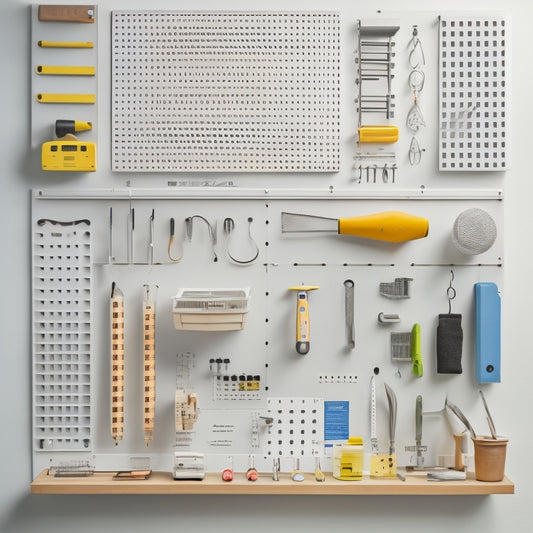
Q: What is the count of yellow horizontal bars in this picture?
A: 3